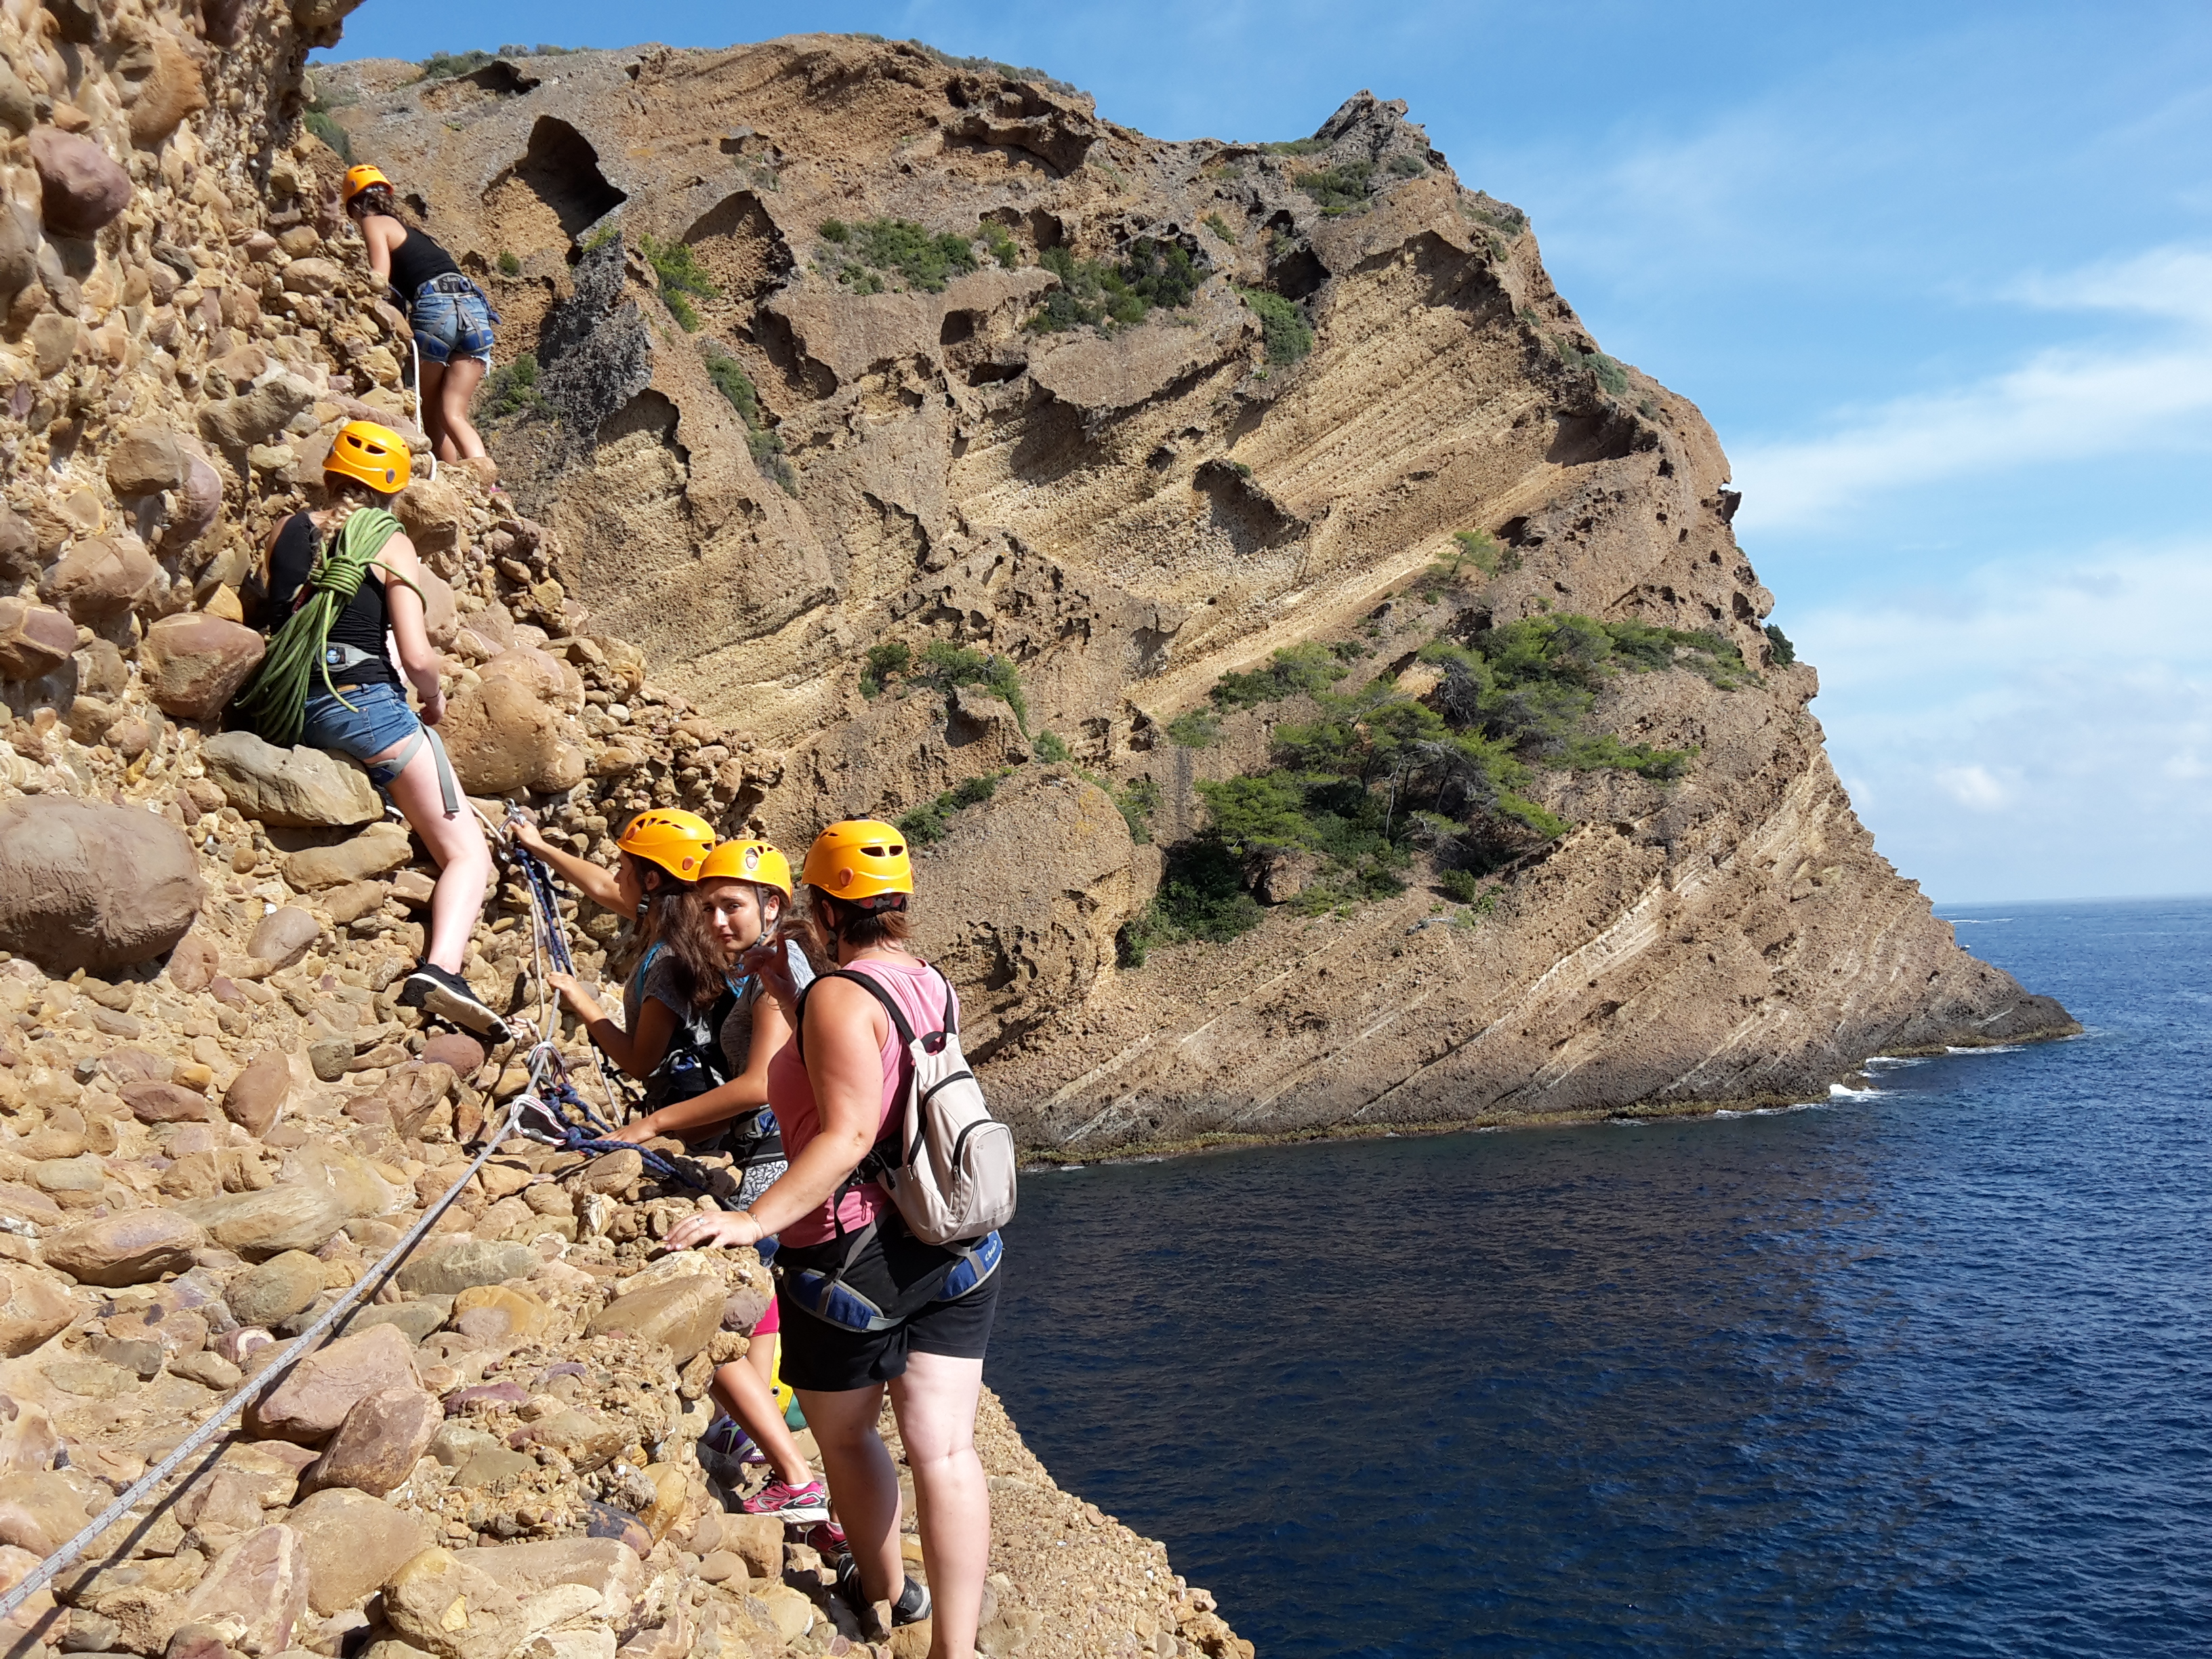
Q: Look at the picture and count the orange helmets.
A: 5